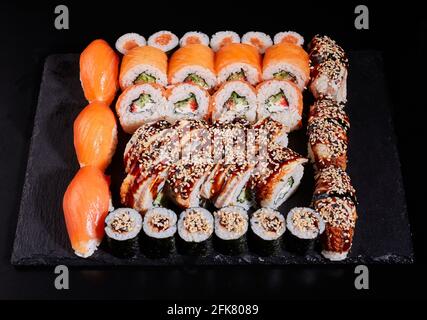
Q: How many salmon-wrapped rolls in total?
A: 8